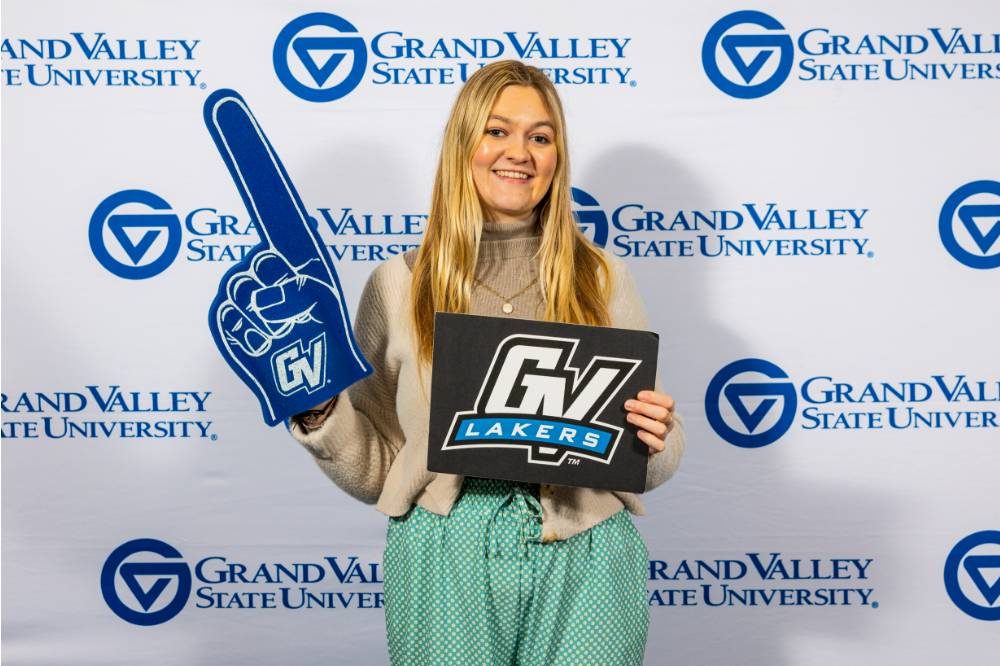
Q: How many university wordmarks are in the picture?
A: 9